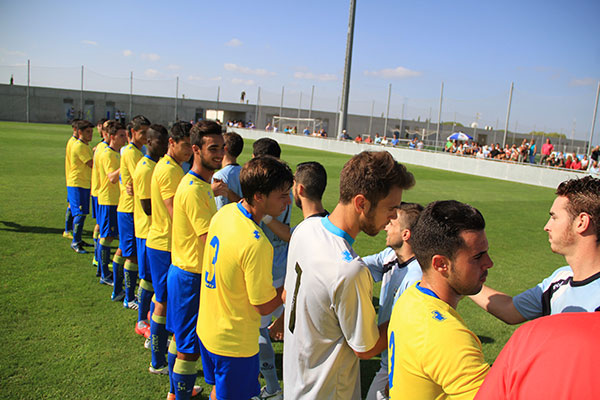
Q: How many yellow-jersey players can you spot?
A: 10